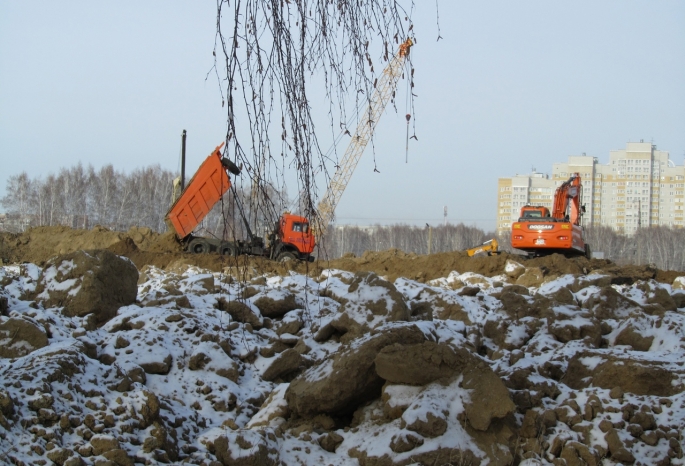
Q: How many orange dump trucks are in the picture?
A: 1